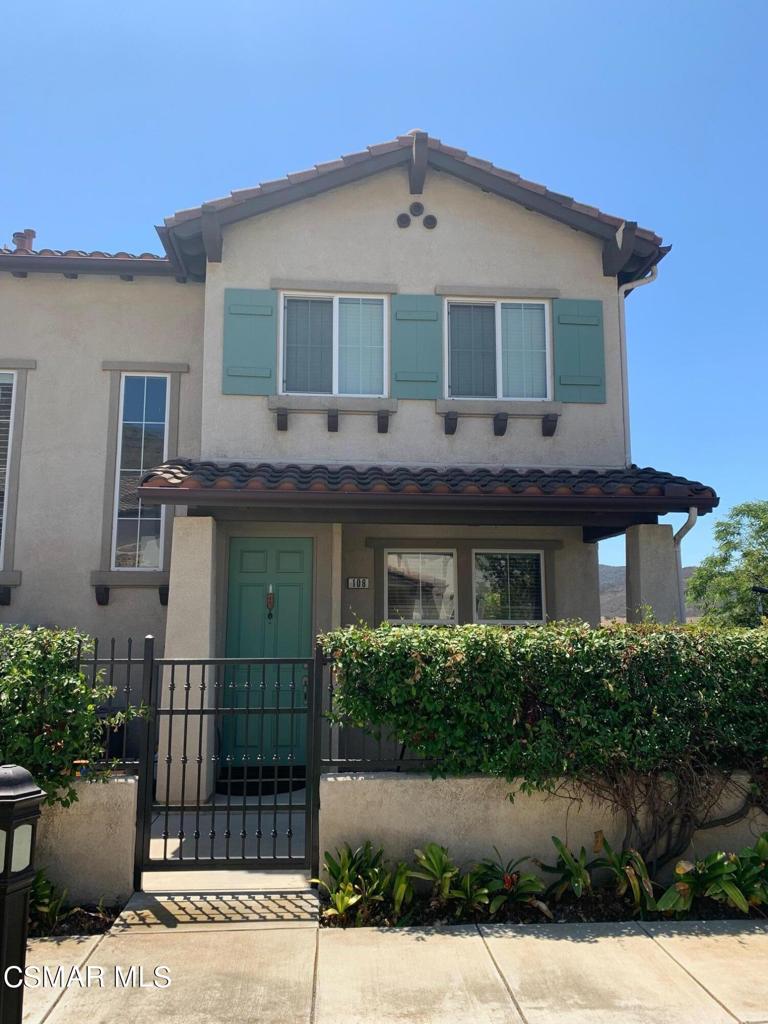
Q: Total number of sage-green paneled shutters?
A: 3